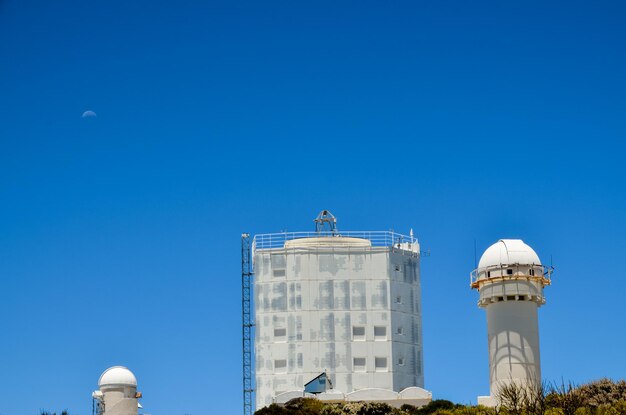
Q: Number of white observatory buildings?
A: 3